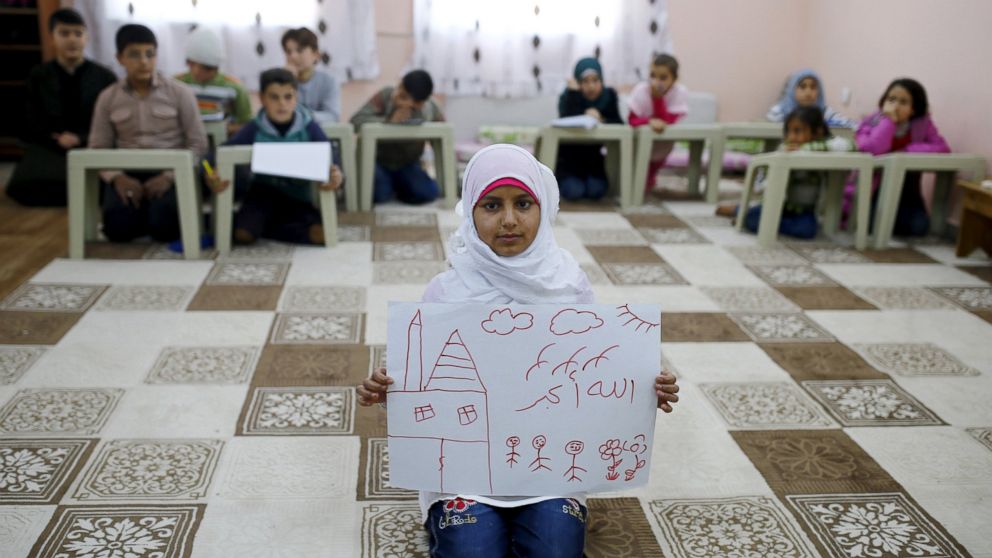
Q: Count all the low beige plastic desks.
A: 10